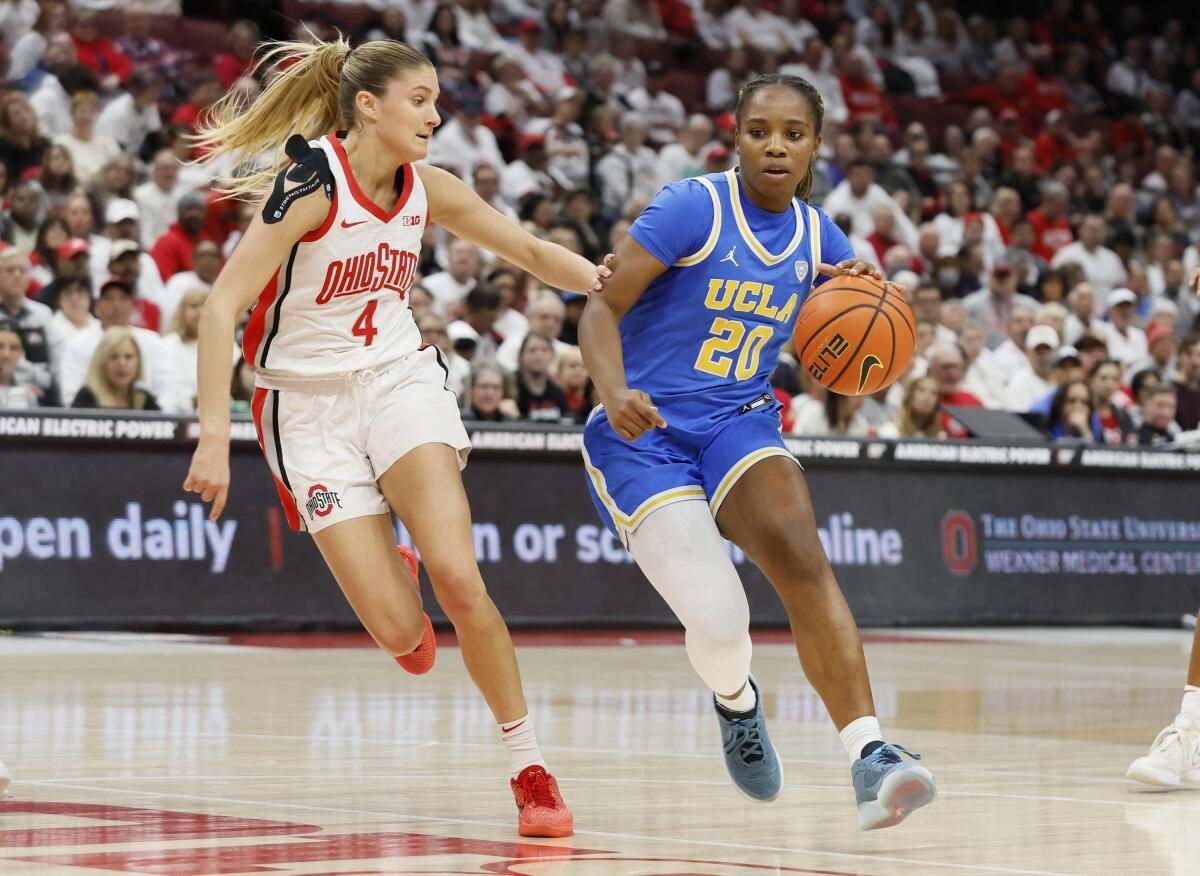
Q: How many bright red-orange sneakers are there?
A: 2